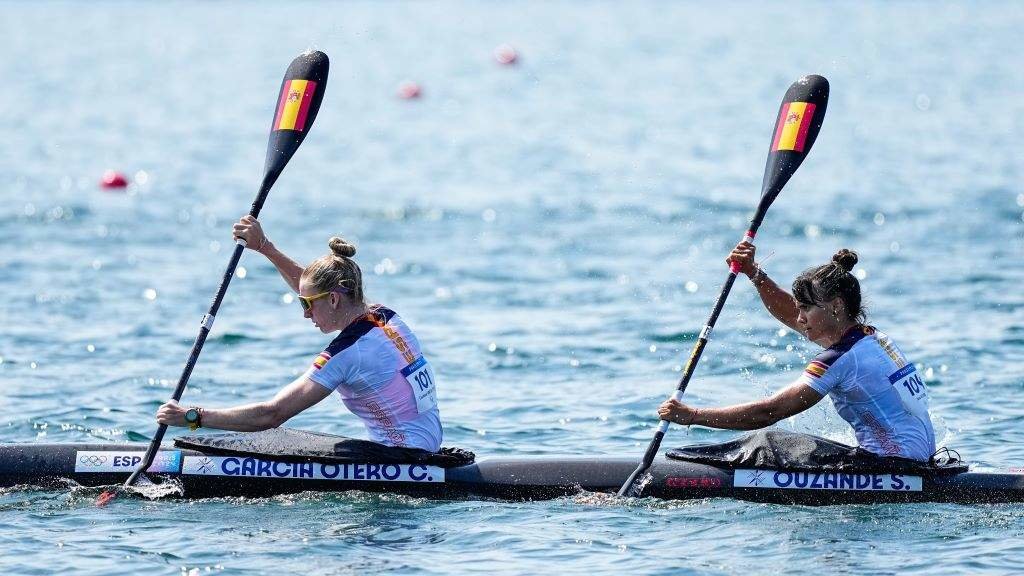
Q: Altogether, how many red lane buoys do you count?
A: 3